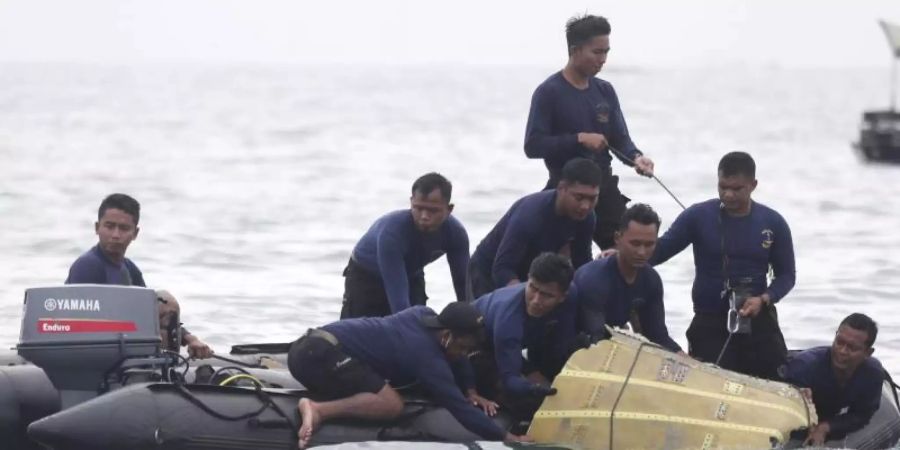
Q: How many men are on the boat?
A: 9